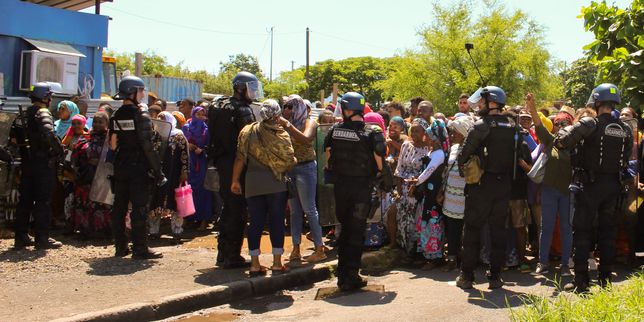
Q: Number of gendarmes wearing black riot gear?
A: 6